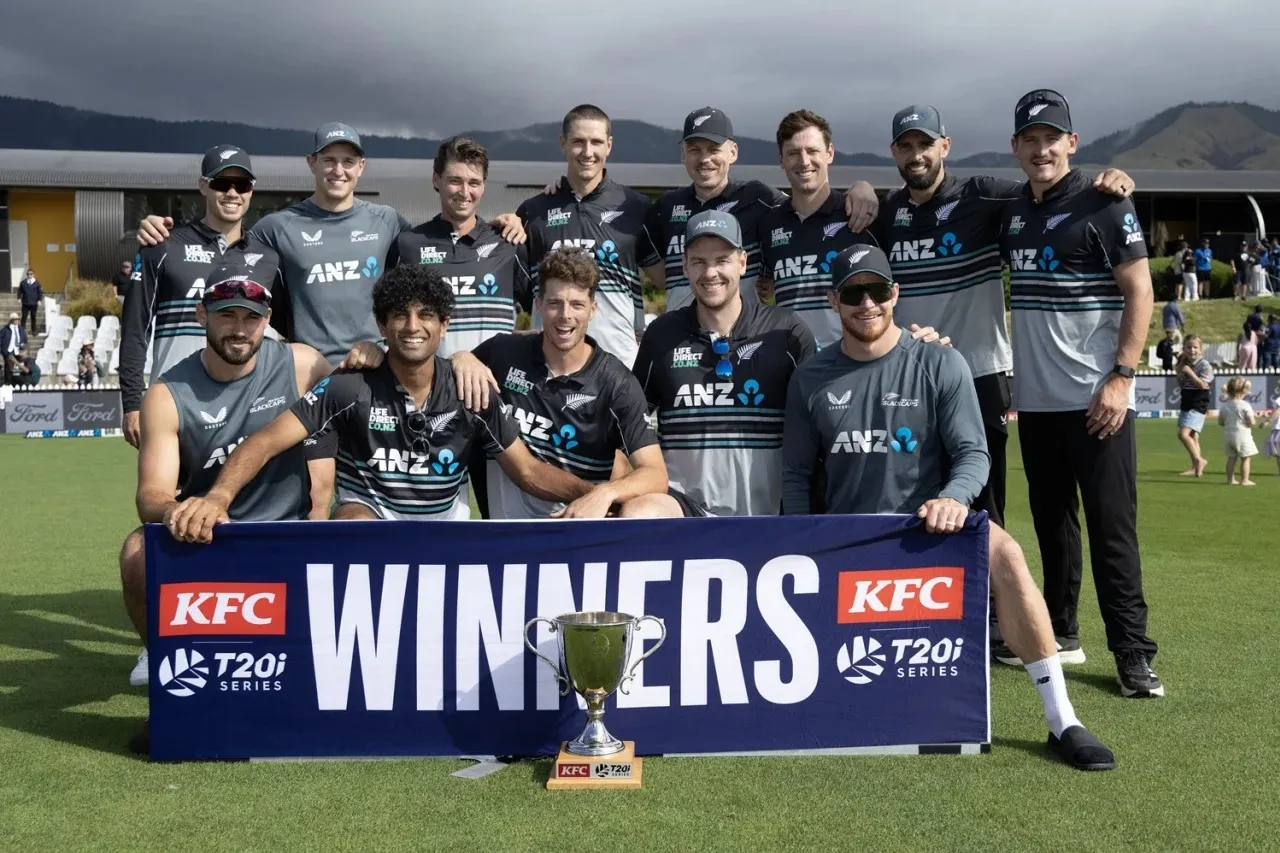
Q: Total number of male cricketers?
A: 13